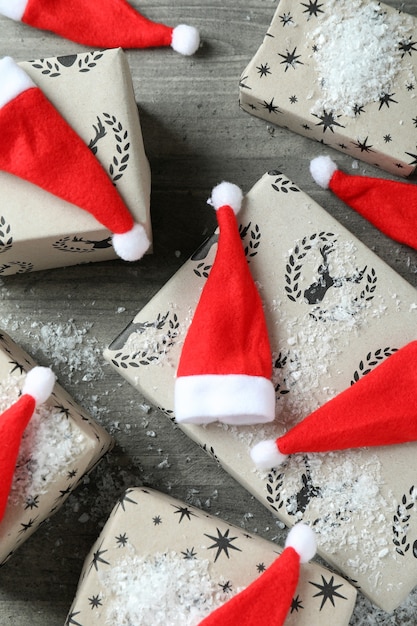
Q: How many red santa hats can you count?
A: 7